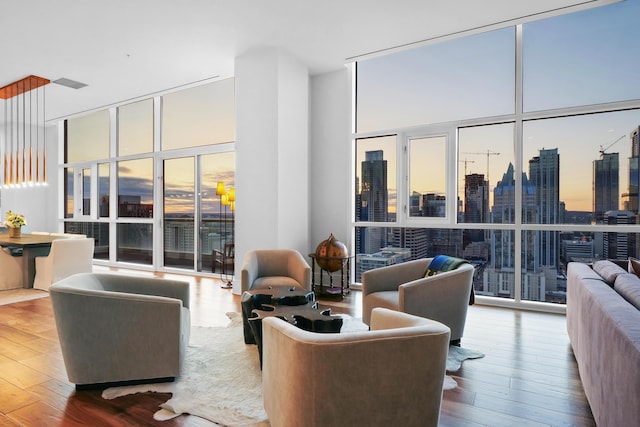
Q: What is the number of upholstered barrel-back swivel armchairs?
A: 4